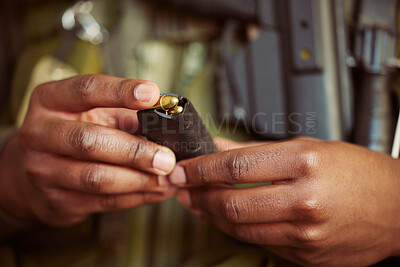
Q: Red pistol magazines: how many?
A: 0